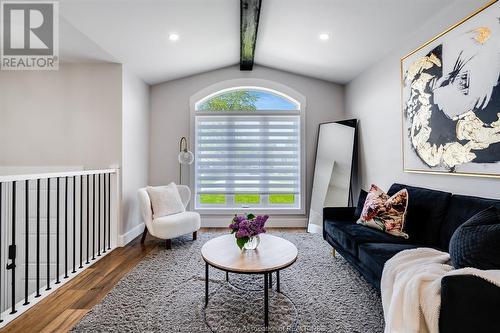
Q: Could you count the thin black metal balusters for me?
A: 14